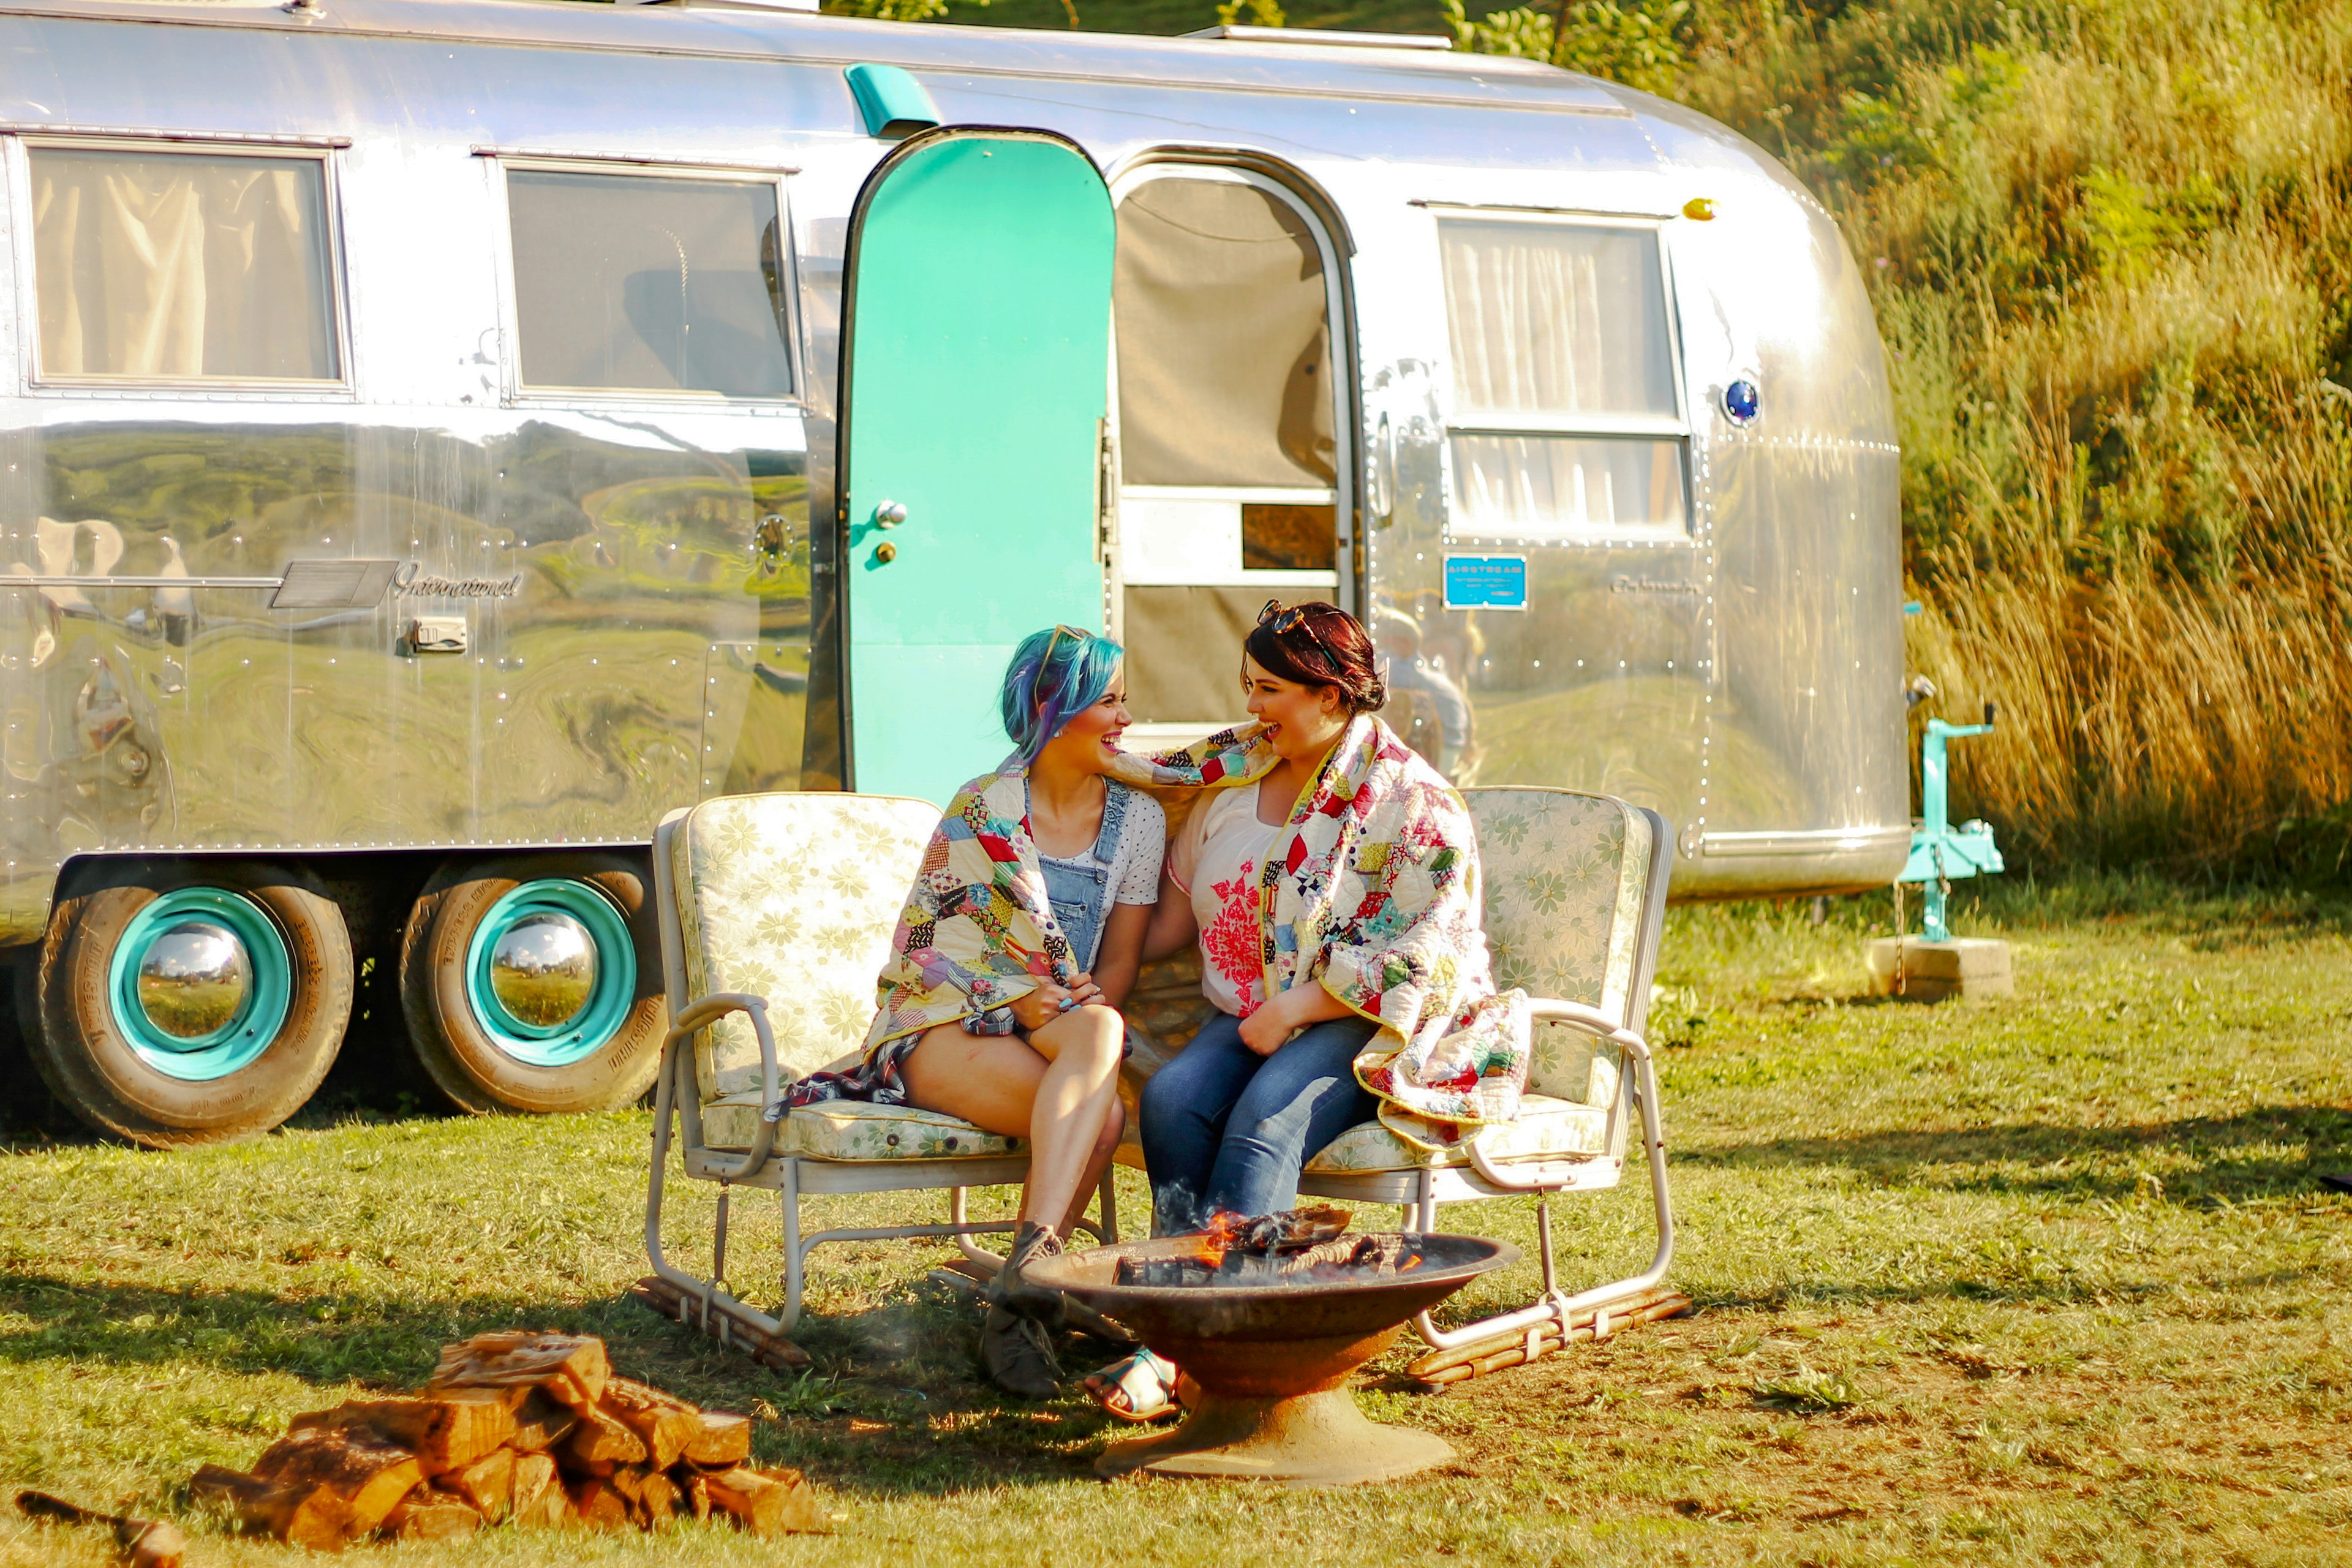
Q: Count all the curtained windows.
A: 2